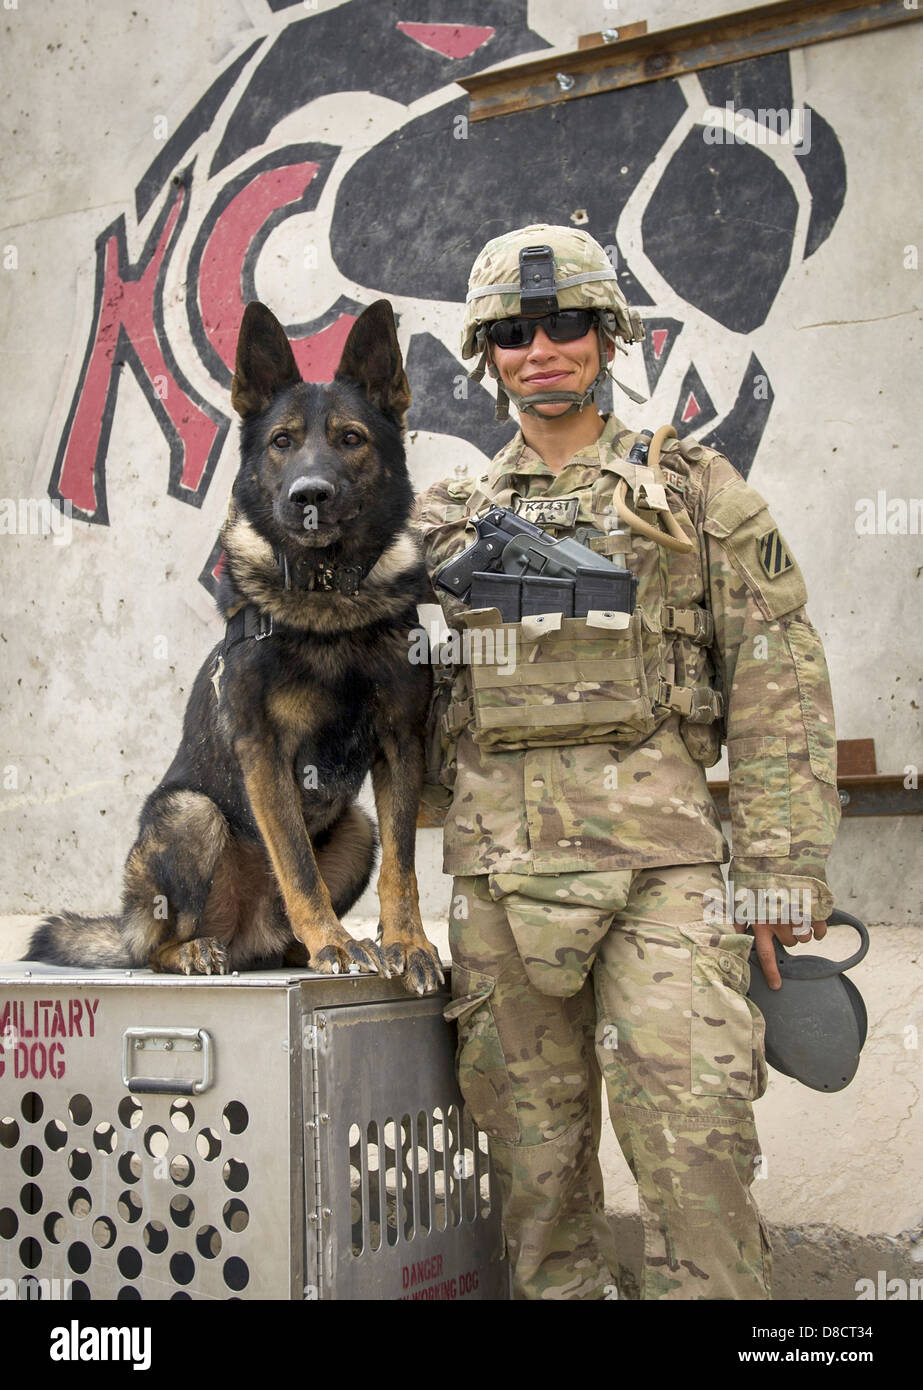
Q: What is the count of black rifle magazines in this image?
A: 3